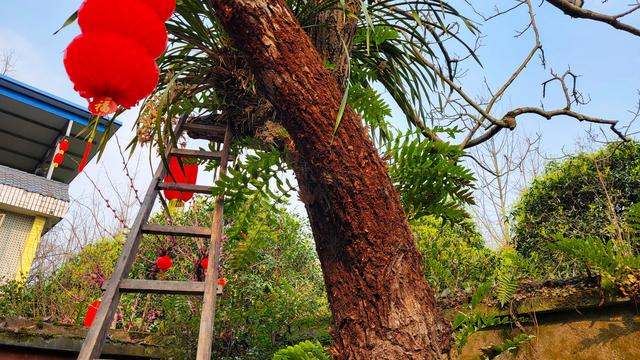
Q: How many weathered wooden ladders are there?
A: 1